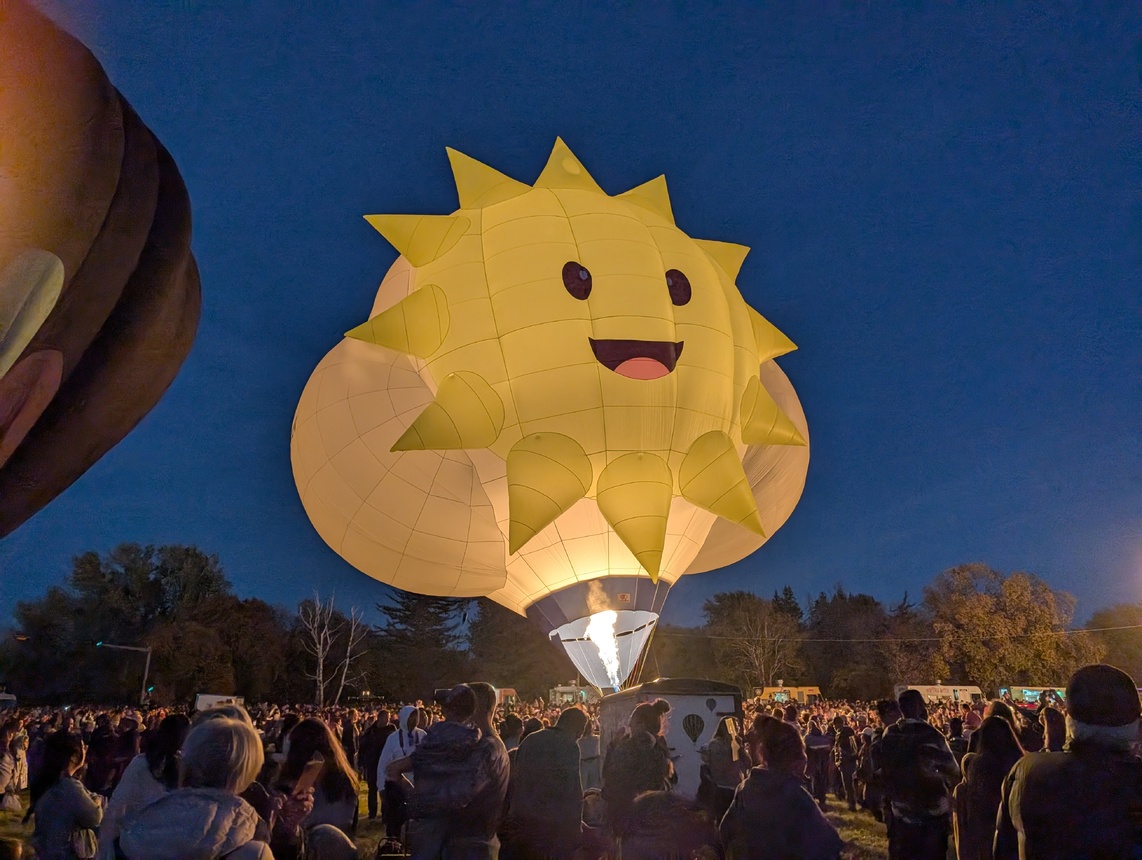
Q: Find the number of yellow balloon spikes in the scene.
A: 12